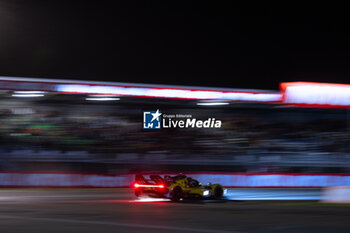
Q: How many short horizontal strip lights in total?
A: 3